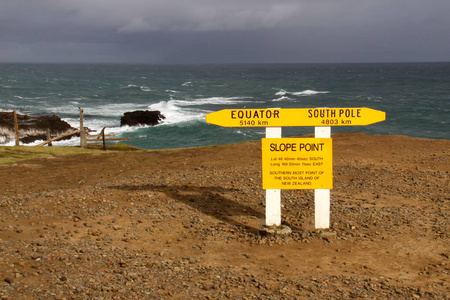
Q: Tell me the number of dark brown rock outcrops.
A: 2